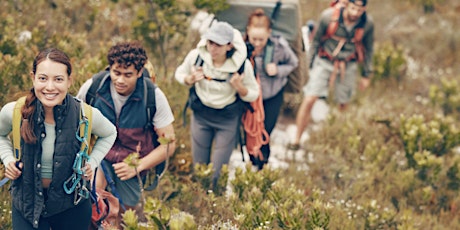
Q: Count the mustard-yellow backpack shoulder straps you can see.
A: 2